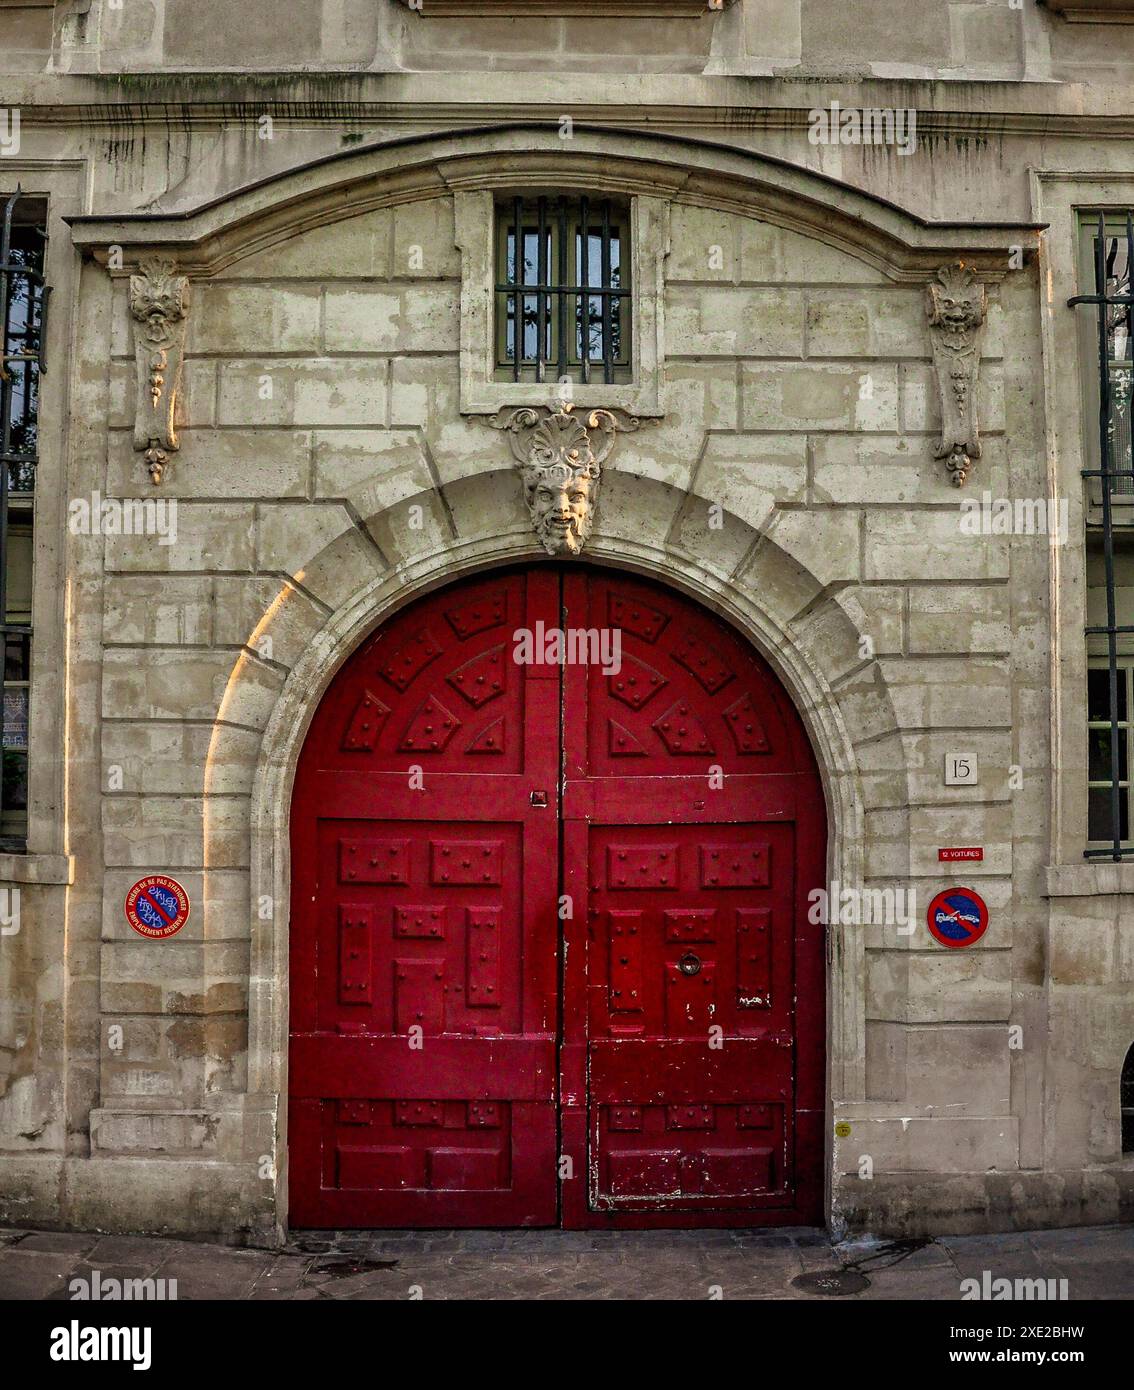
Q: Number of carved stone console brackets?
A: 2